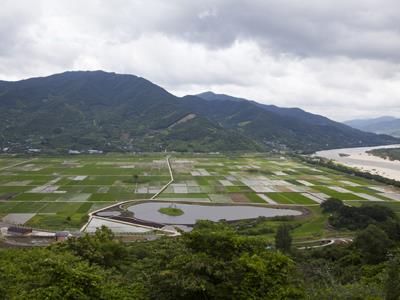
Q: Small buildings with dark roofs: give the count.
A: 2